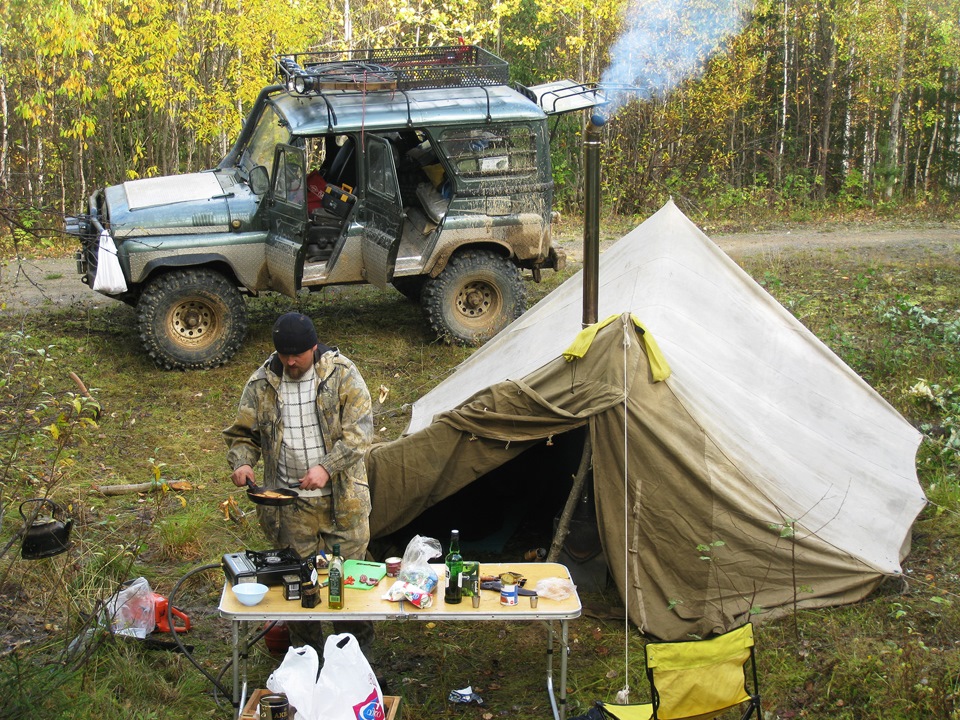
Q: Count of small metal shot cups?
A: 2